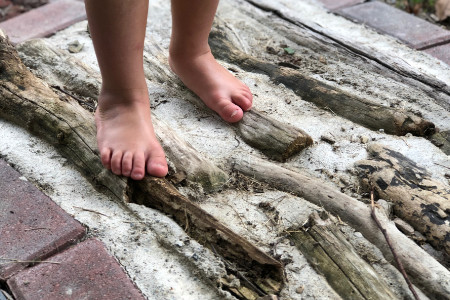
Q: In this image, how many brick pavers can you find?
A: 6